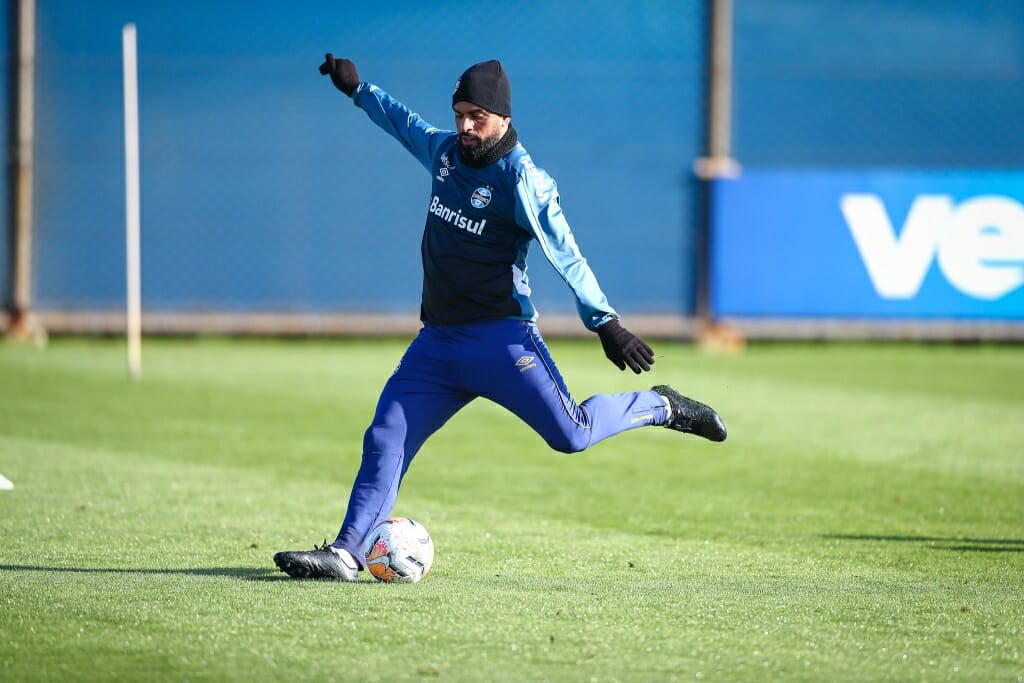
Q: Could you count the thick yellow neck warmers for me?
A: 0